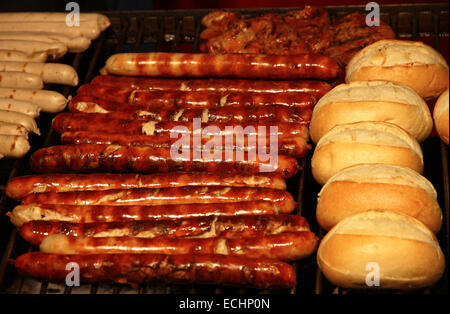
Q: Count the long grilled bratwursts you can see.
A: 13